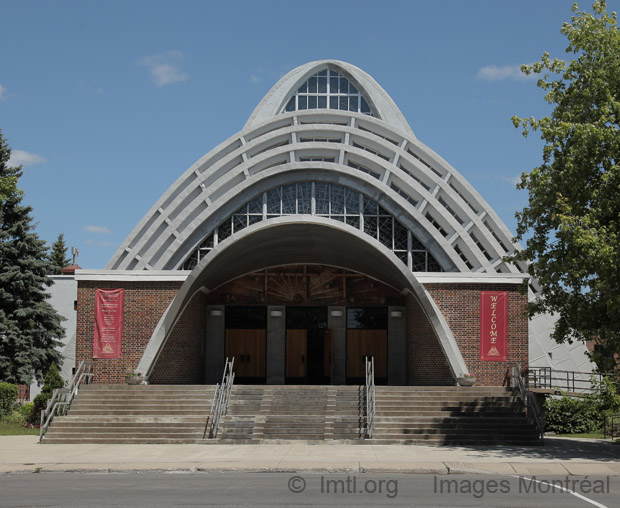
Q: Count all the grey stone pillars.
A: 4